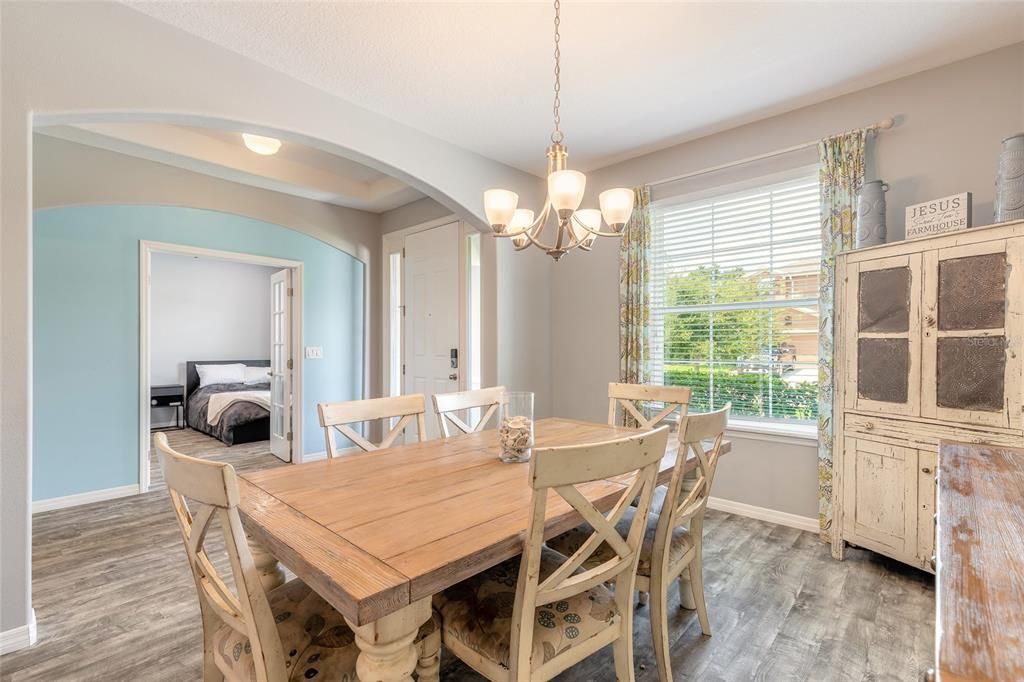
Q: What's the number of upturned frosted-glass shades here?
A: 5